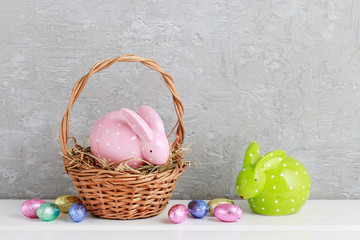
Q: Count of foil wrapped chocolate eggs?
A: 8